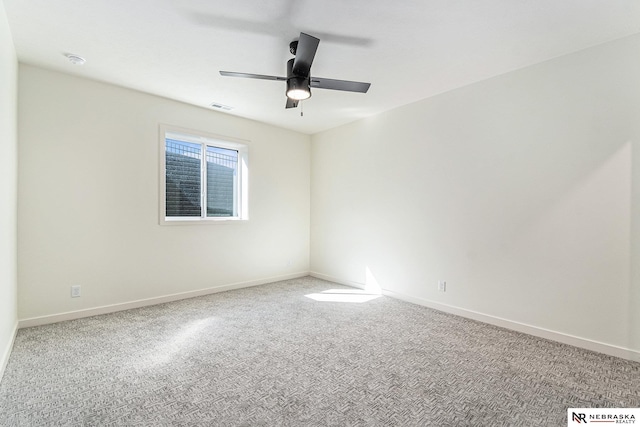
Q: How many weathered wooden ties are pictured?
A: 0